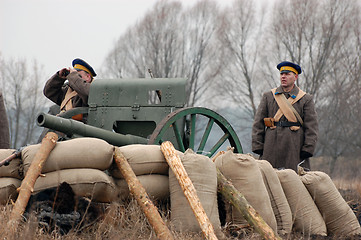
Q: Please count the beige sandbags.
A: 11